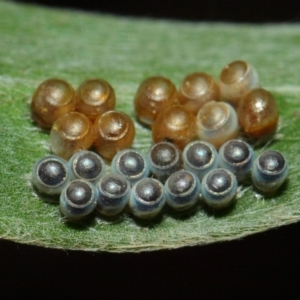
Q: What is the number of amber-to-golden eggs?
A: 10